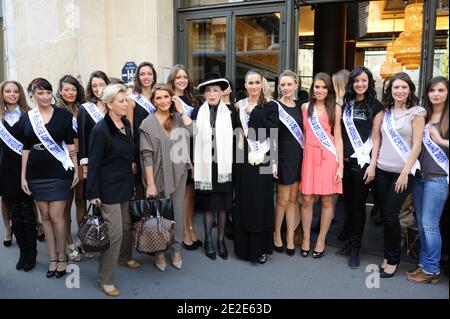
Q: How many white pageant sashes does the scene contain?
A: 12